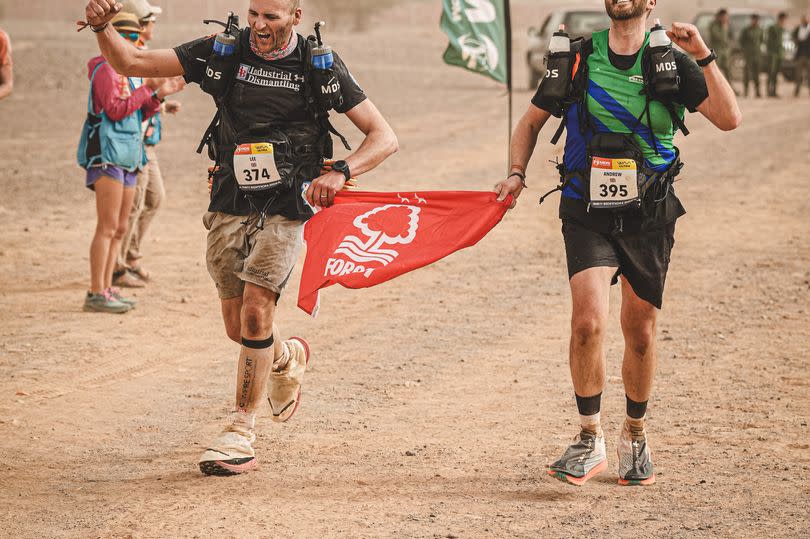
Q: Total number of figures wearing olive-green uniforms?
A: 3